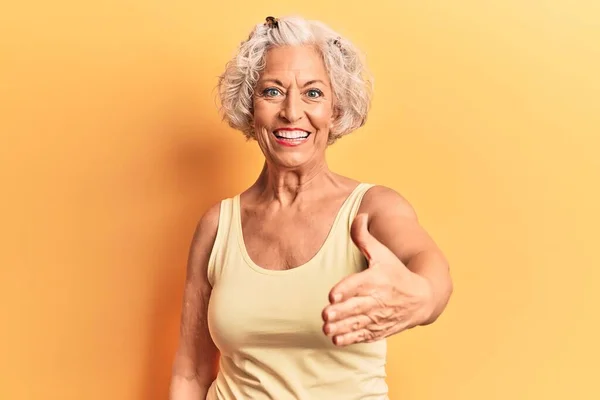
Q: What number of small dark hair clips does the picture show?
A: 2